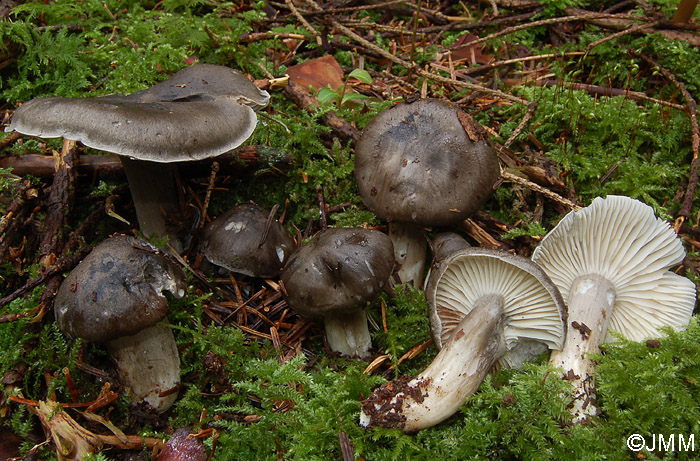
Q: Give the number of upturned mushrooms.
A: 2